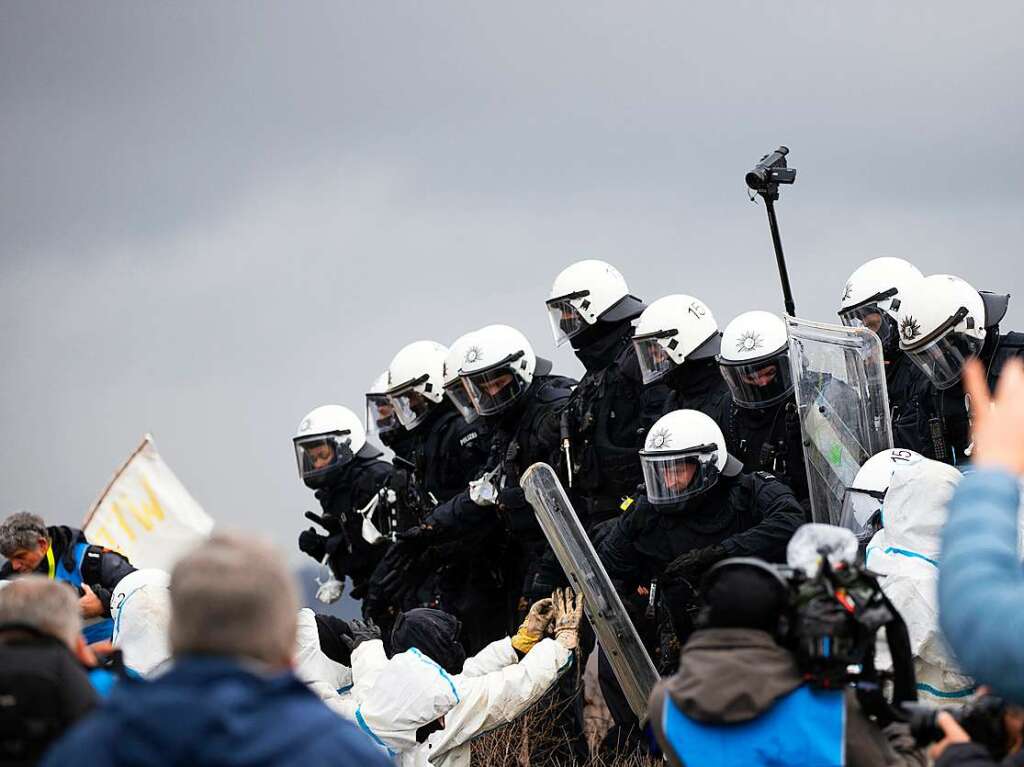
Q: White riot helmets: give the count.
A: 12